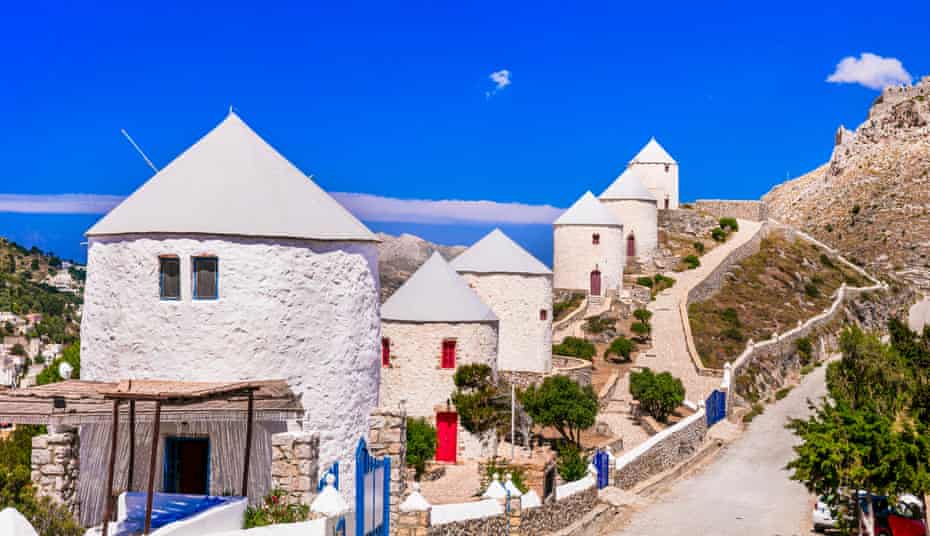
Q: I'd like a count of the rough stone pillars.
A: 3